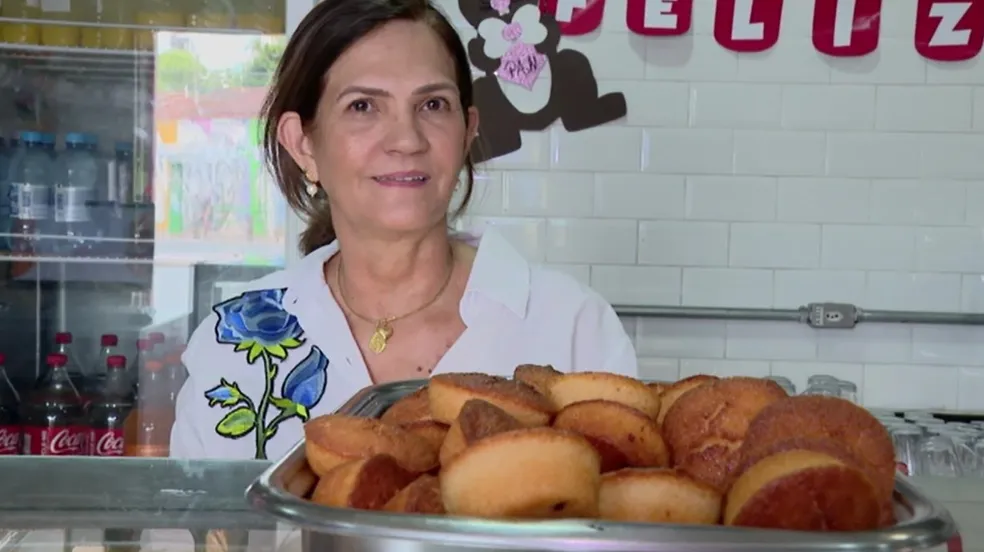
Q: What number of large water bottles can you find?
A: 2